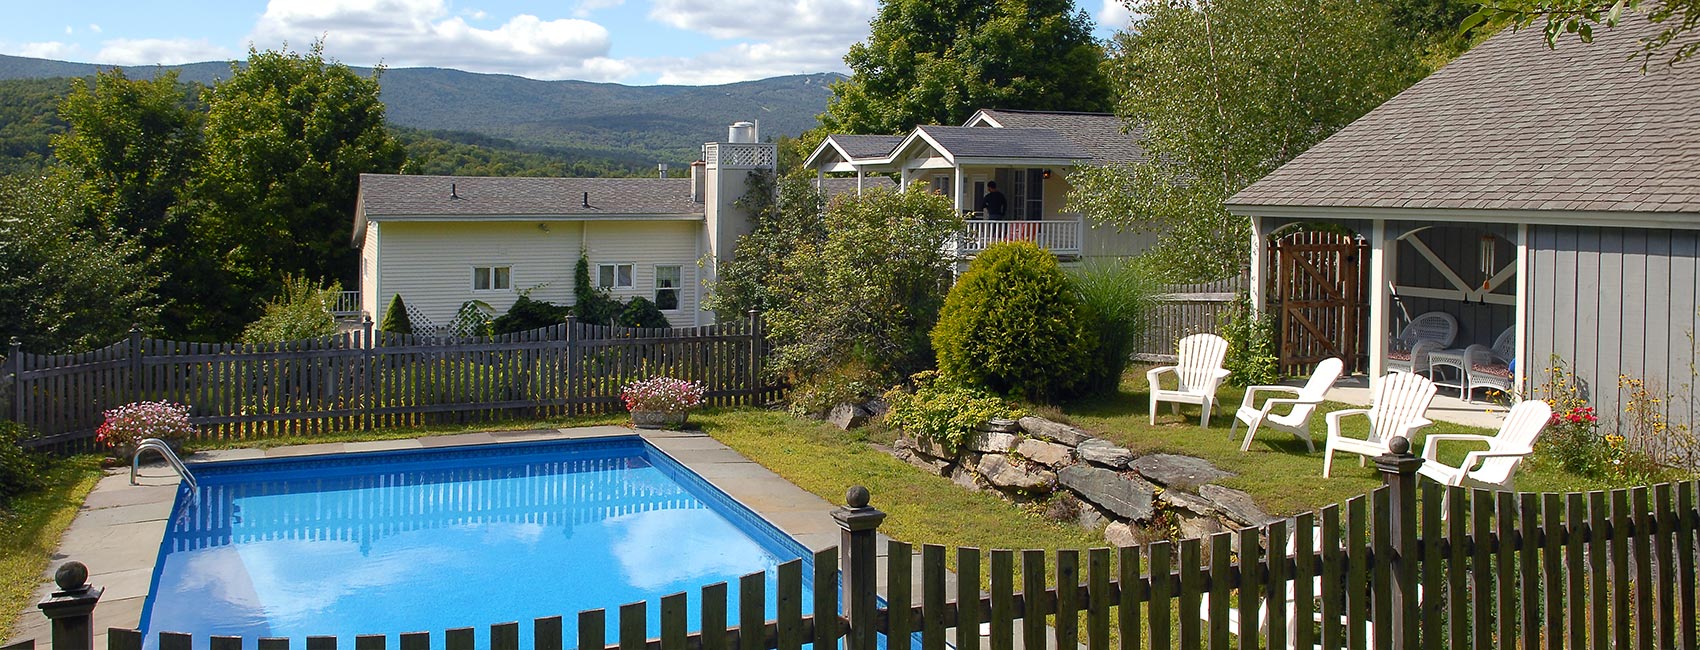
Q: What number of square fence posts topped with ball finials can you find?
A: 8